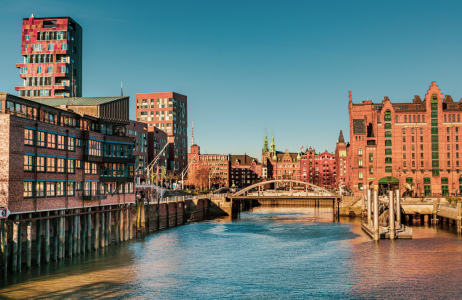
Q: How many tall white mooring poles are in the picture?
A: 4